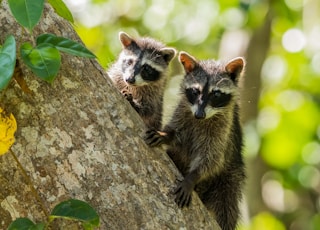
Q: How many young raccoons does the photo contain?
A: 2